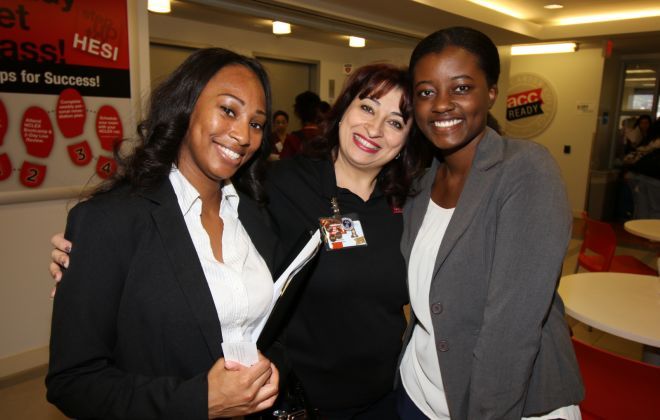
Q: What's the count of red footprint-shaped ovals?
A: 4